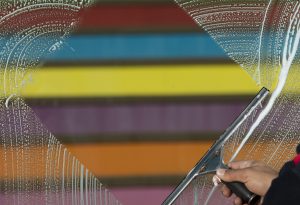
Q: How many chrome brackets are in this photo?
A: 1